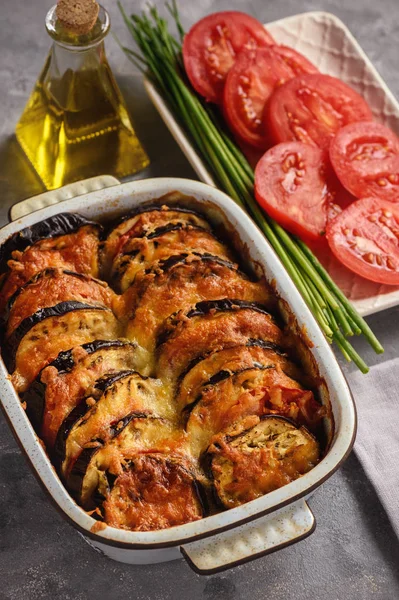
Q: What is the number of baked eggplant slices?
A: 14